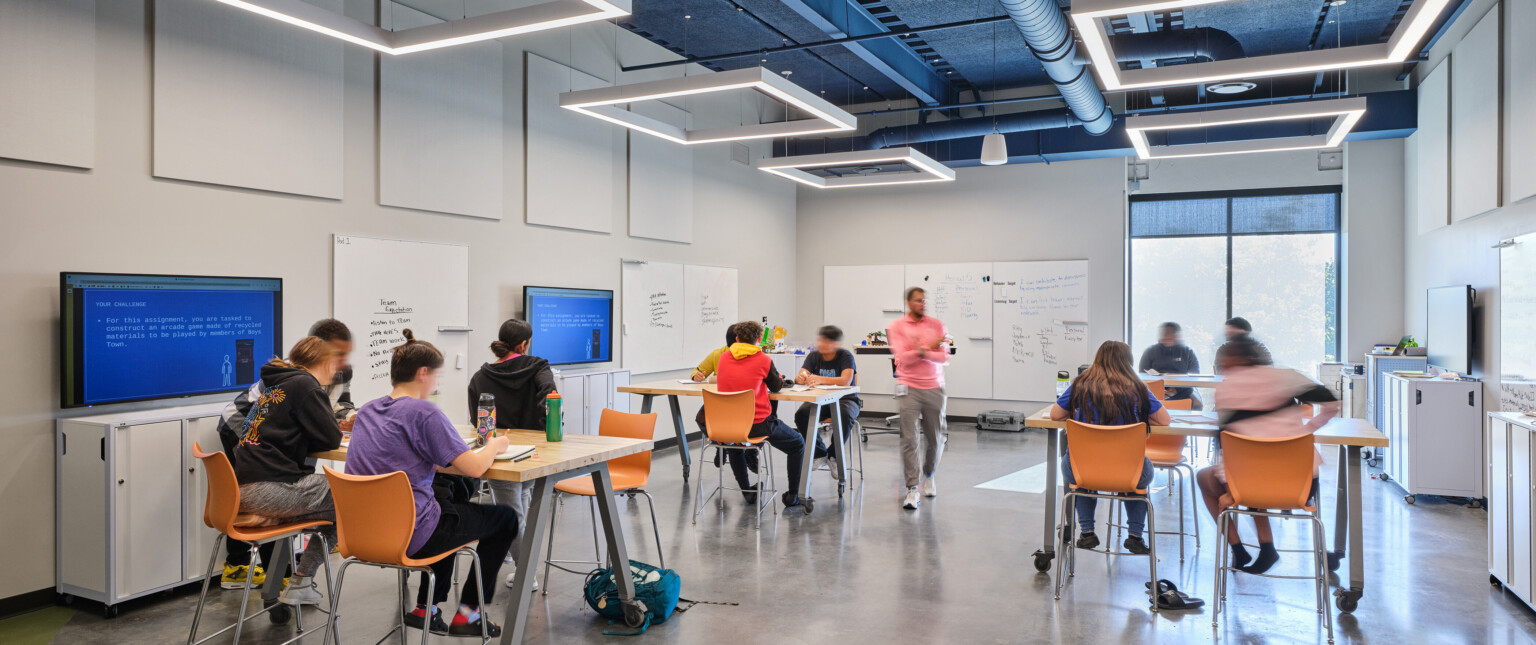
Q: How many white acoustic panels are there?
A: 8